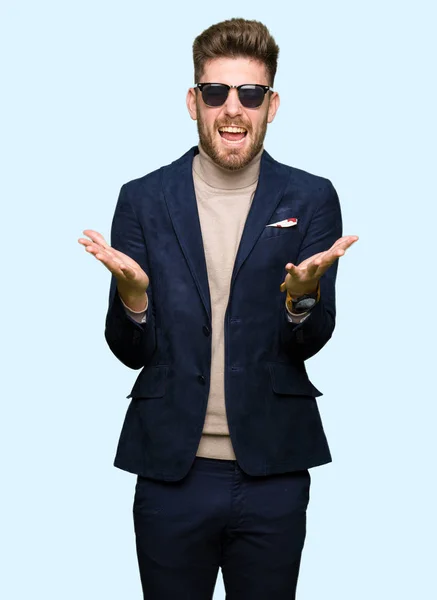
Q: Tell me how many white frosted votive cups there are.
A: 0